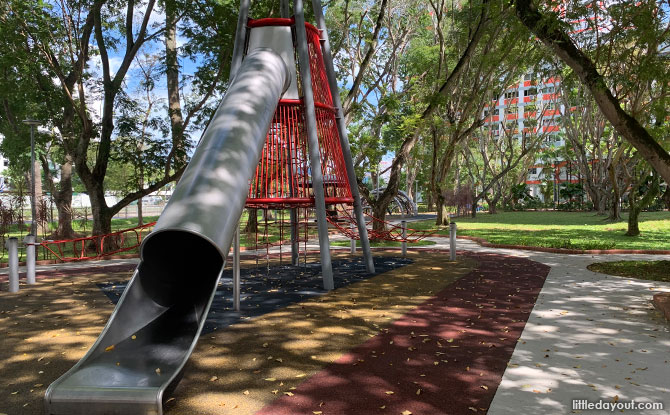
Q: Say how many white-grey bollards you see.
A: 5